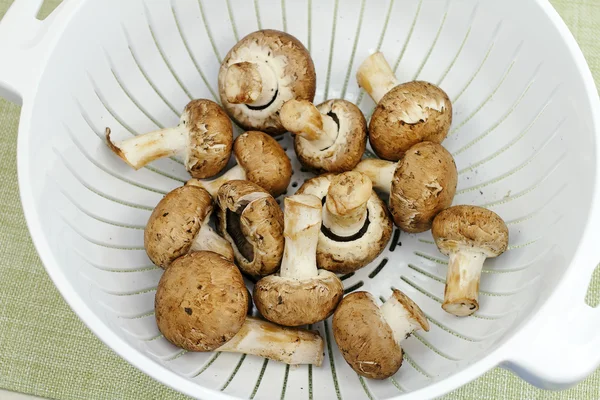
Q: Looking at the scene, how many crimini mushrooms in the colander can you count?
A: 13